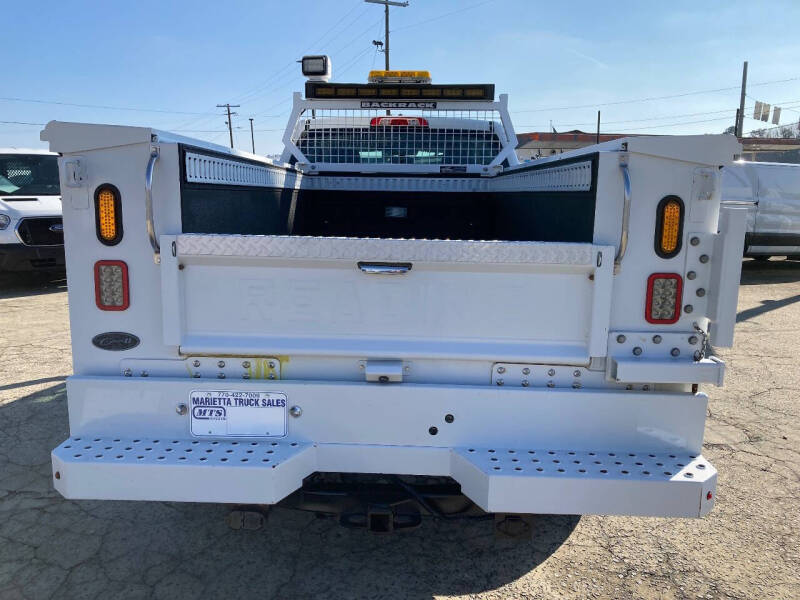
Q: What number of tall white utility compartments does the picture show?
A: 2